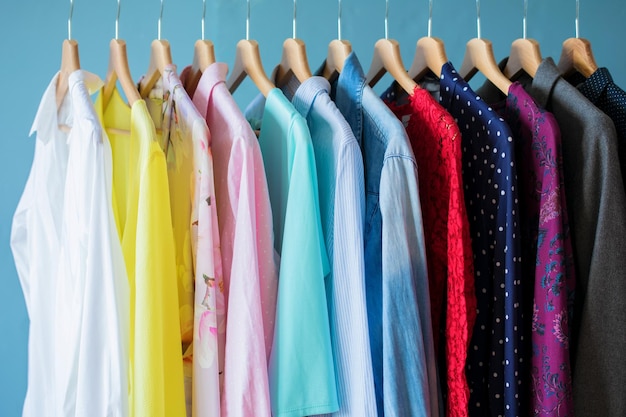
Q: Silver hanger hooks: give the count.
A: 12